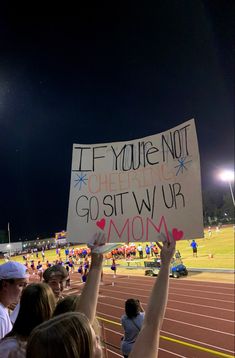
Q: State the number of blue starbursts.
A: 2